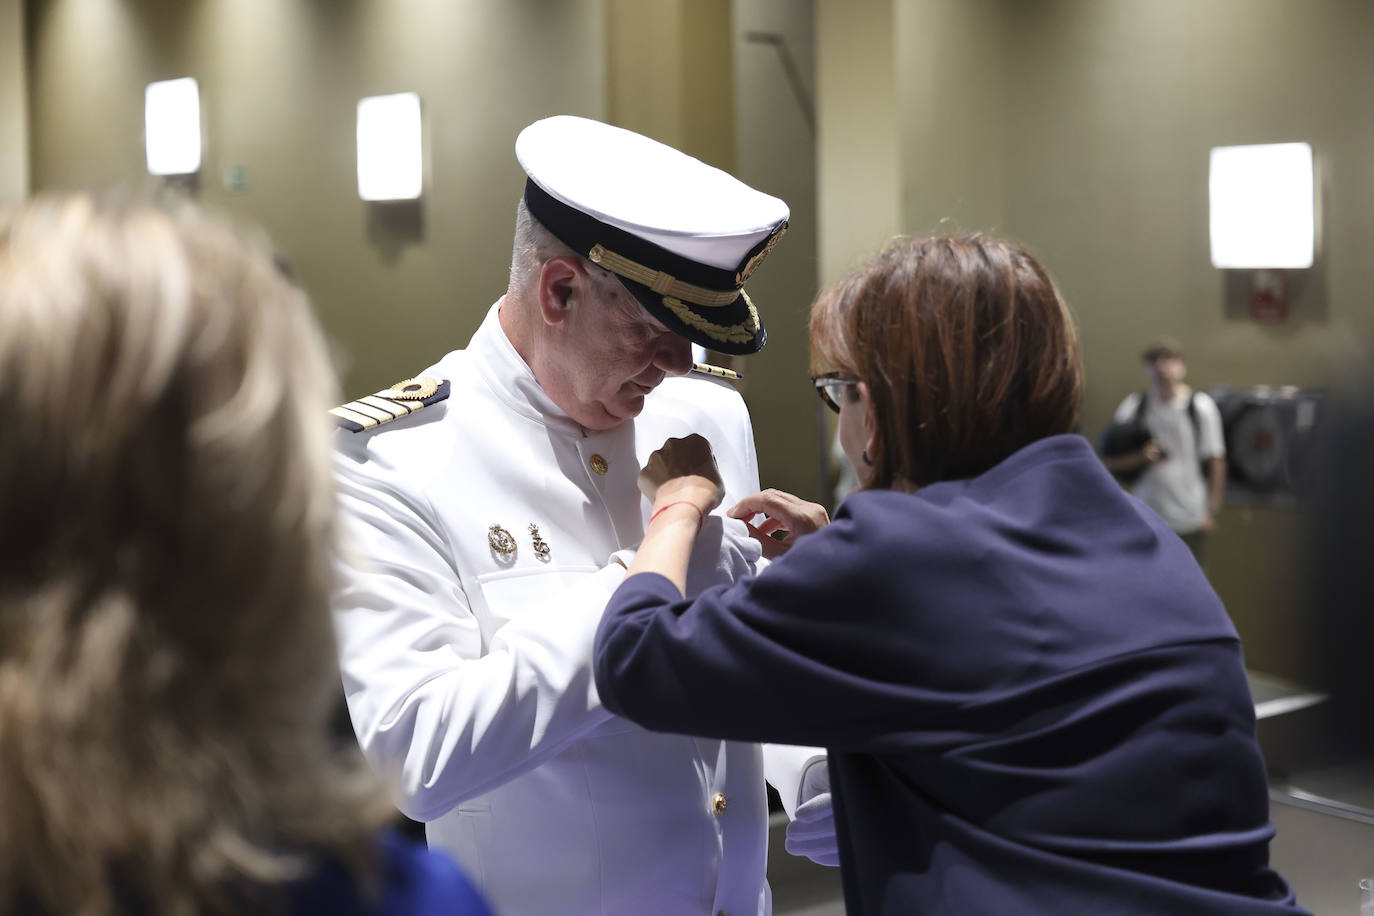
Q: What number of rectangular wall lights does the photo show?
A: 3